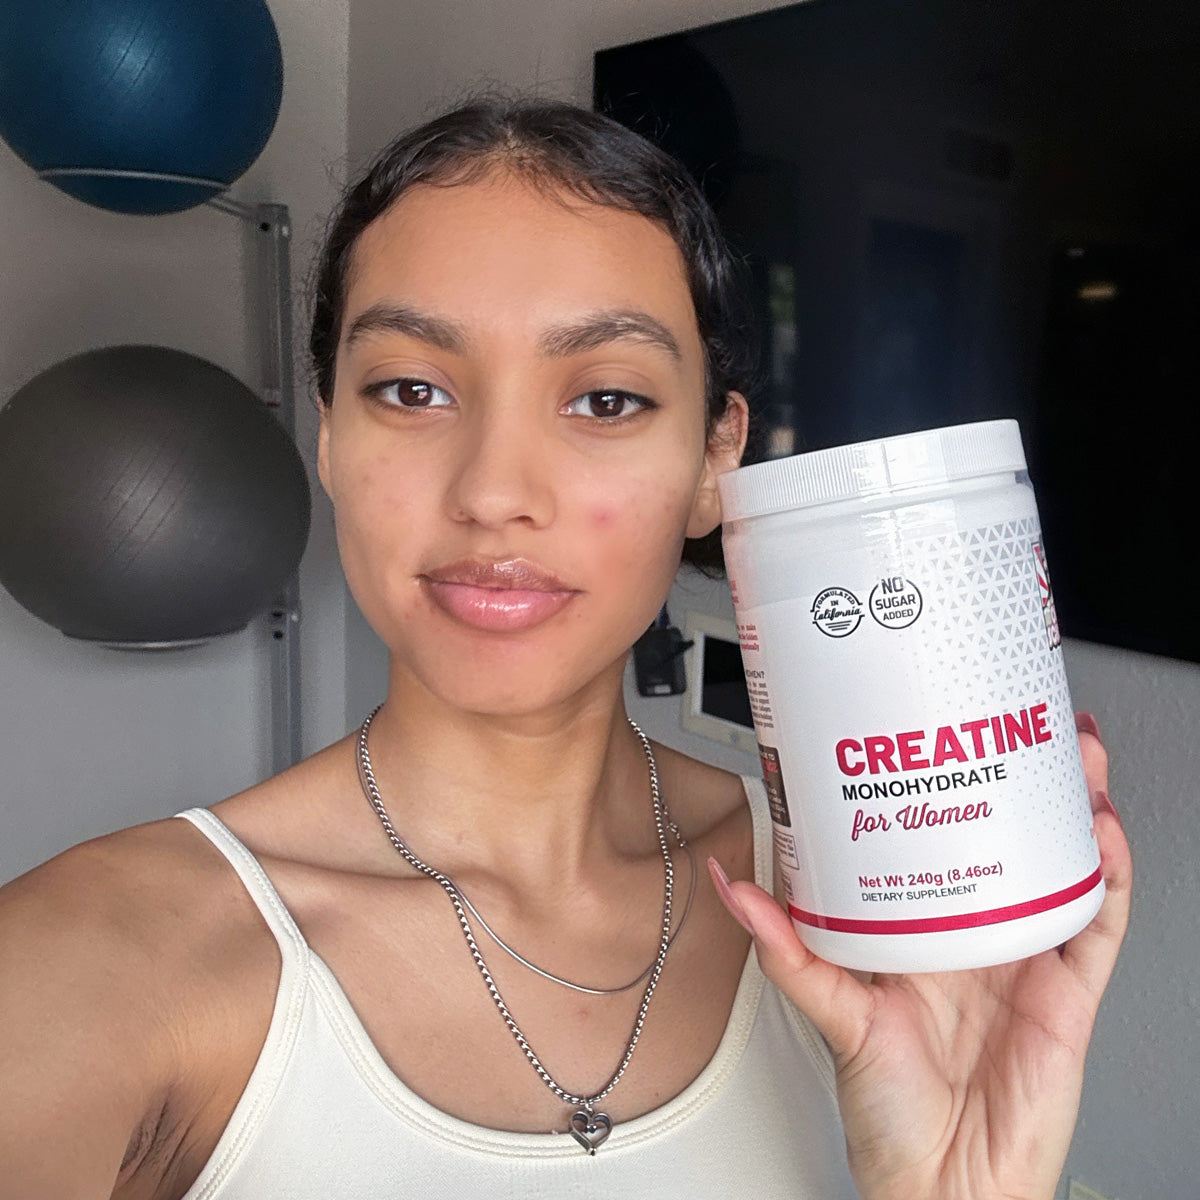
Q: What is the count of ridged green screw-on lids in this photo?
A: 0